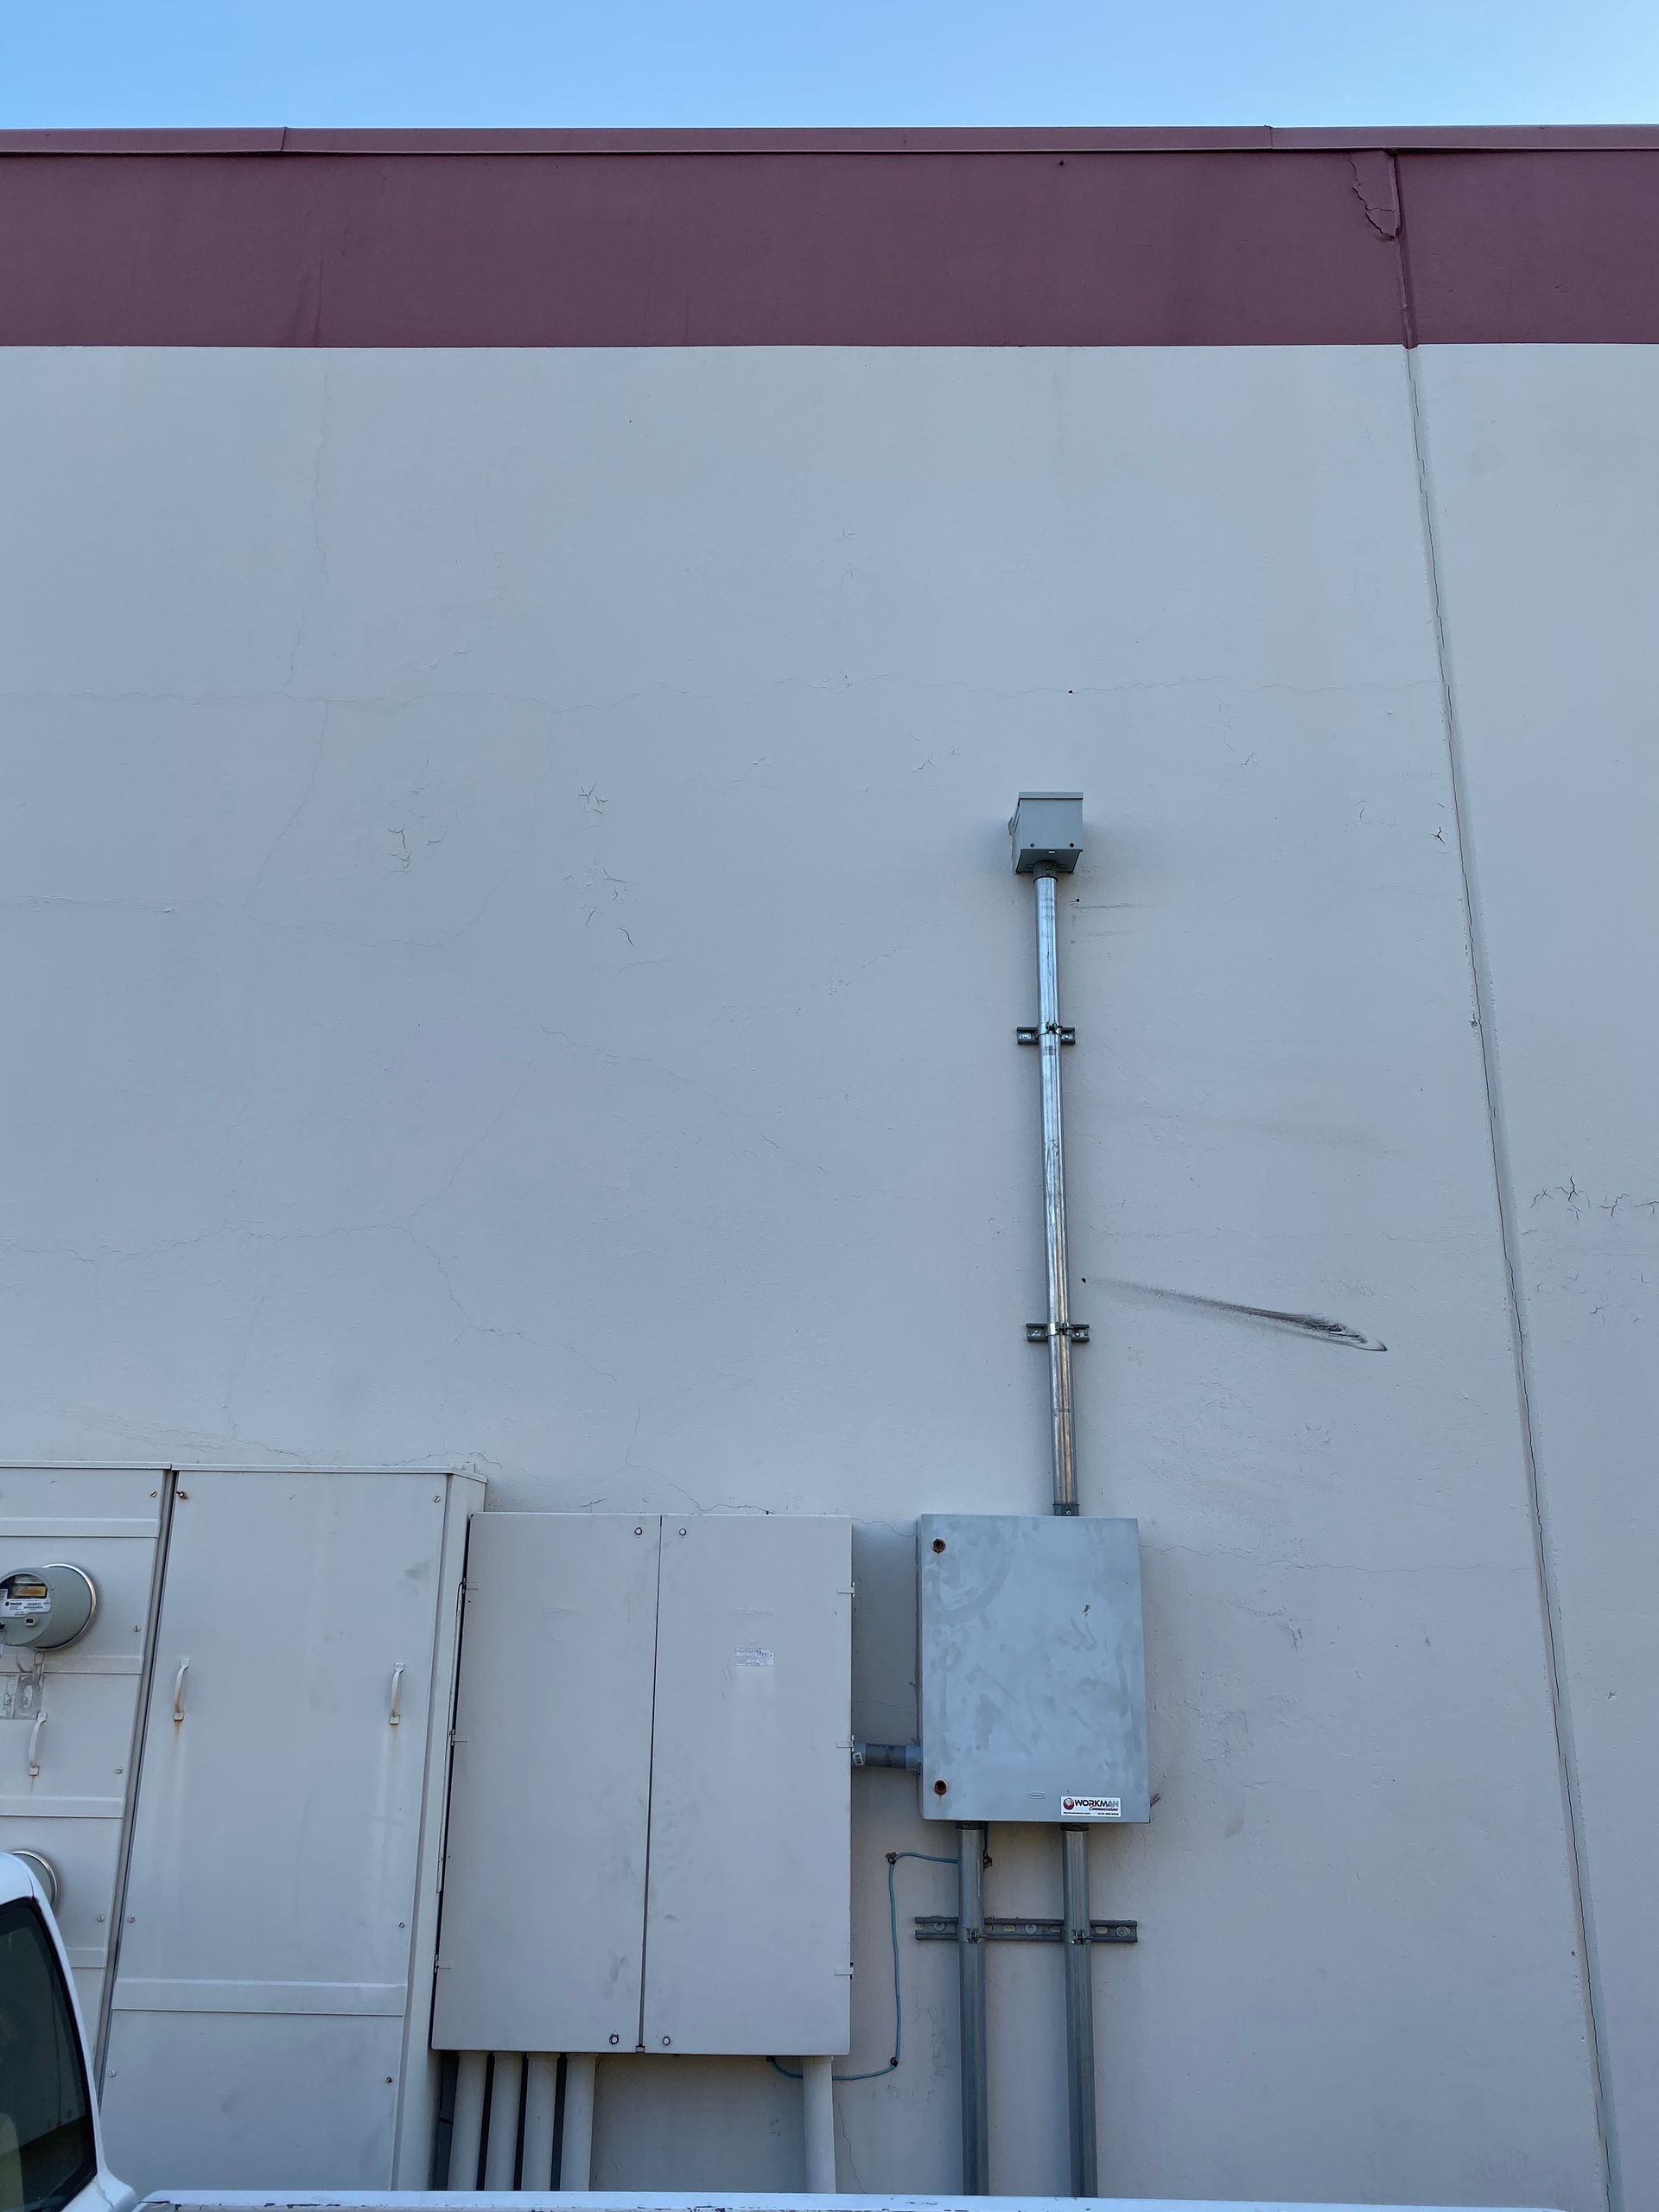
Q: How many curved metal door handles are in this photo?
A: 3